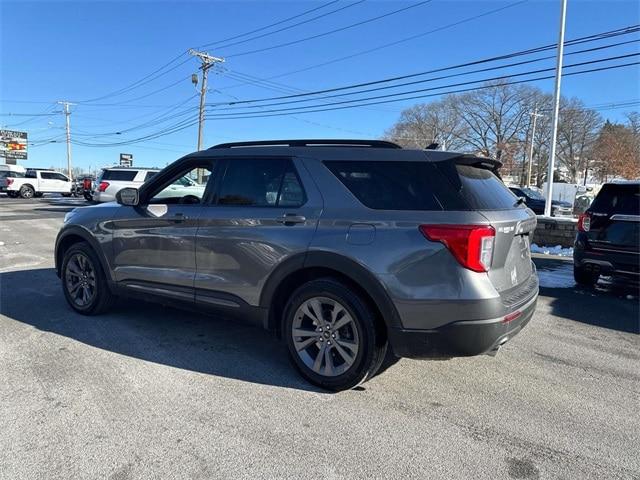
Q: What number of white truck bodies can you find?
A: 1